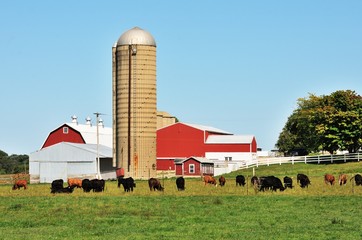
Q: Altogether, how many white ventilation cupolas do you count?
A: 3